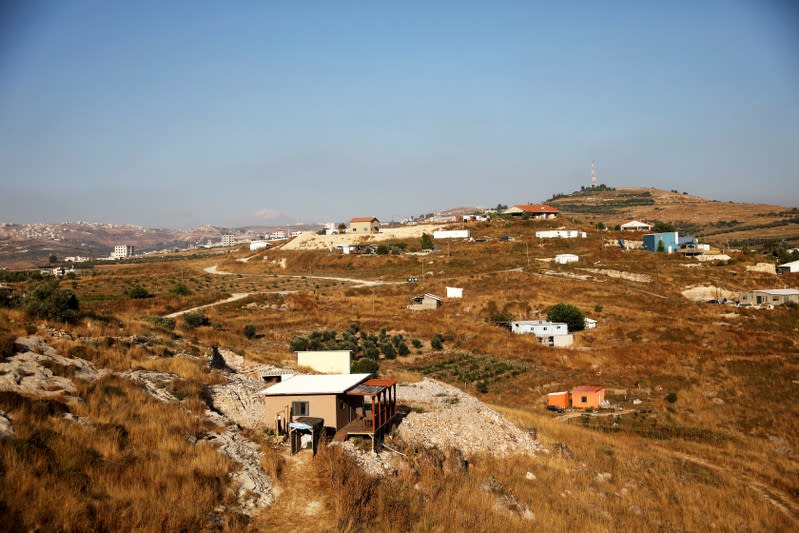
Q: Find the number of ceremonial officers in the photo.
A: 0